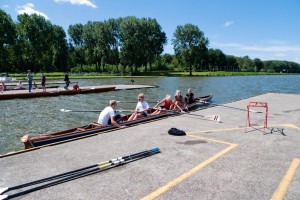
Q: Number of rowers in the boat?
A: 5